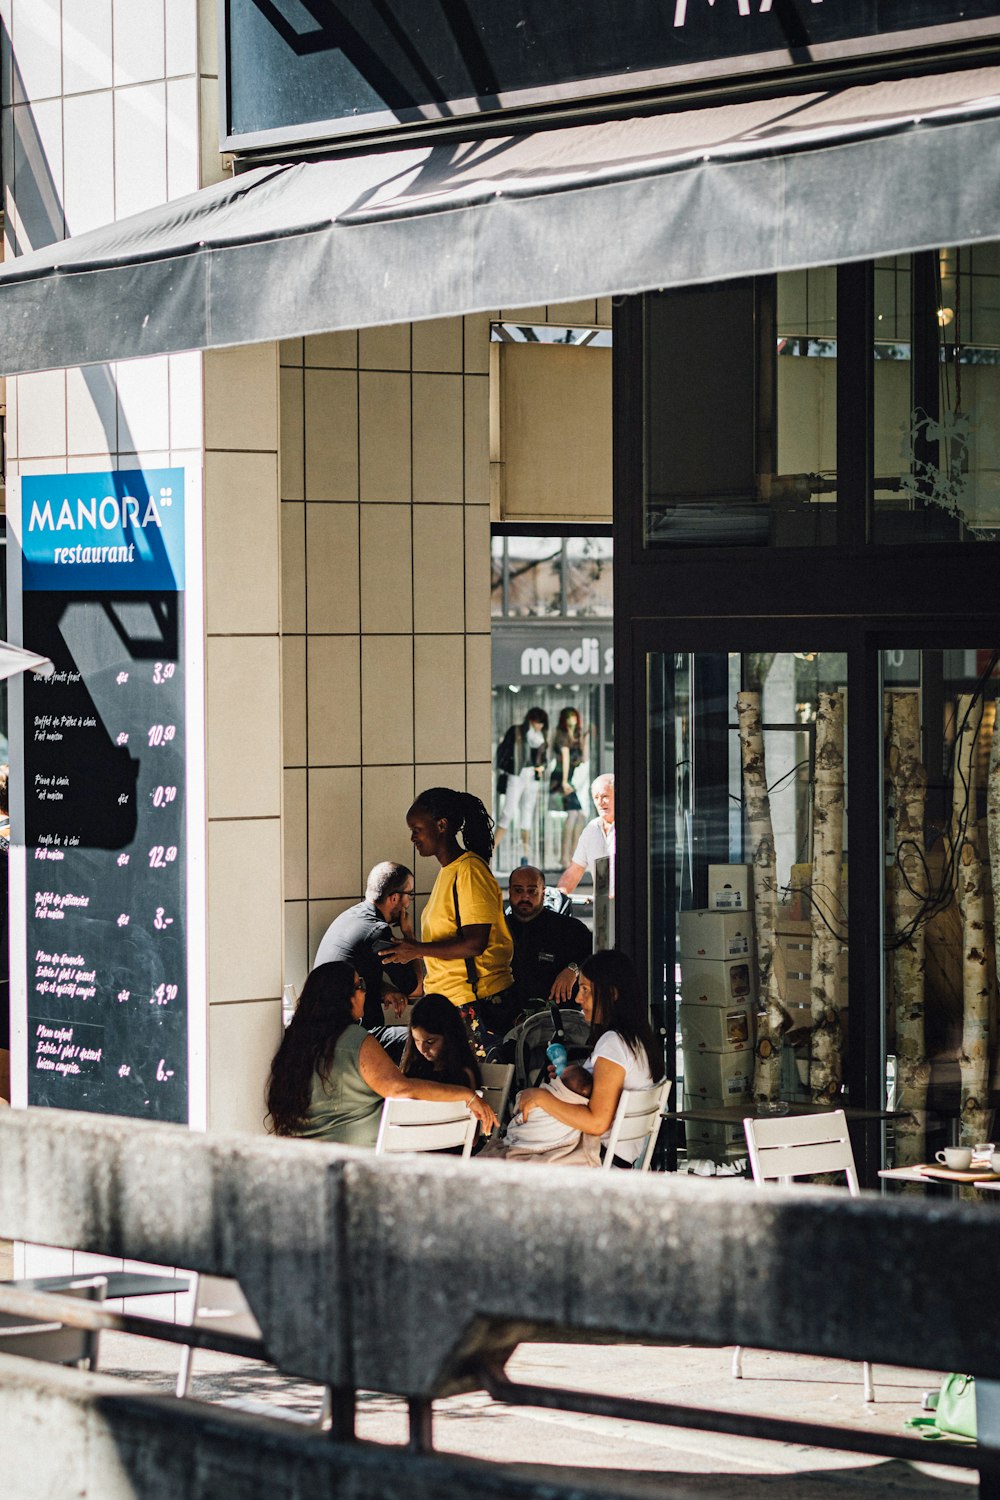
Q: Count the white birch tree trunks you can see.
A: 5